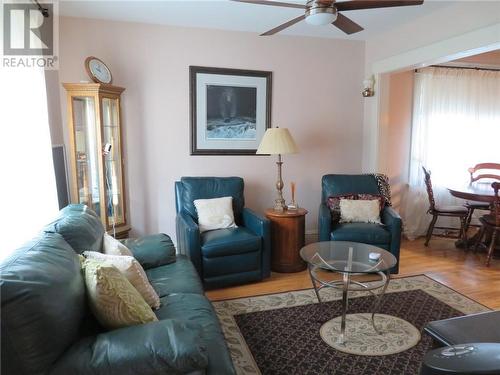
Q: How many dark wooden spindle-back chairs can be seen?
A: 3